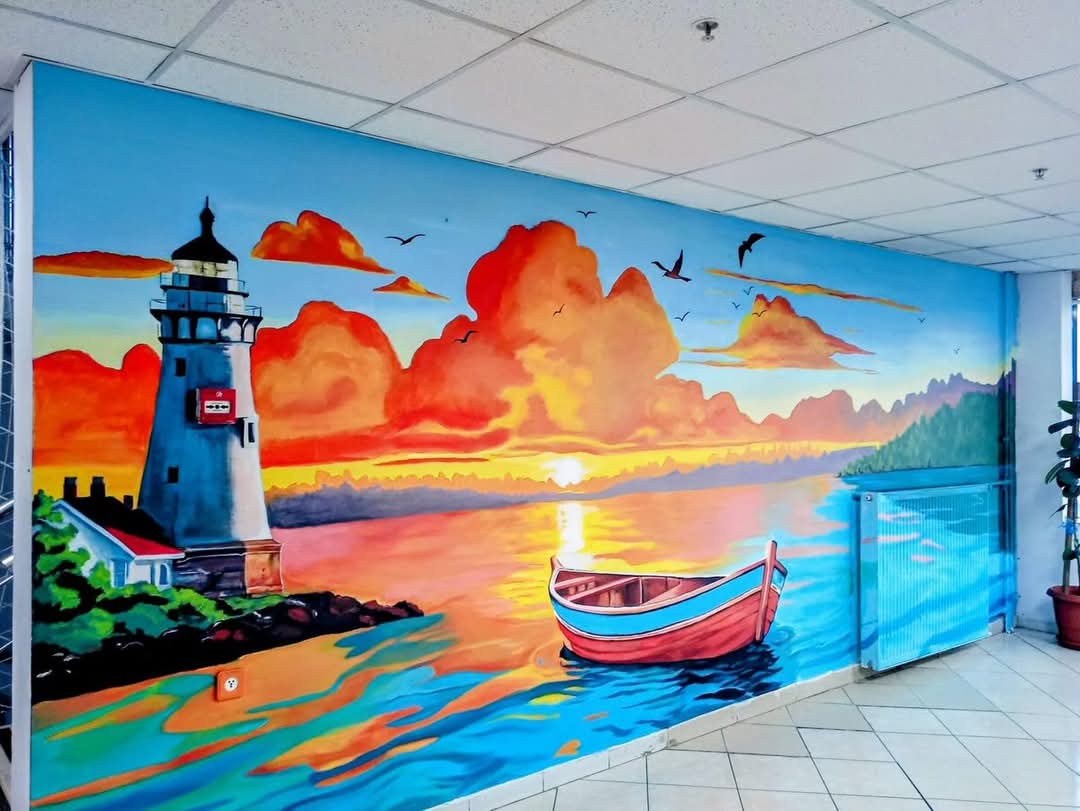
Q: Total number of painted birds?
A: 12